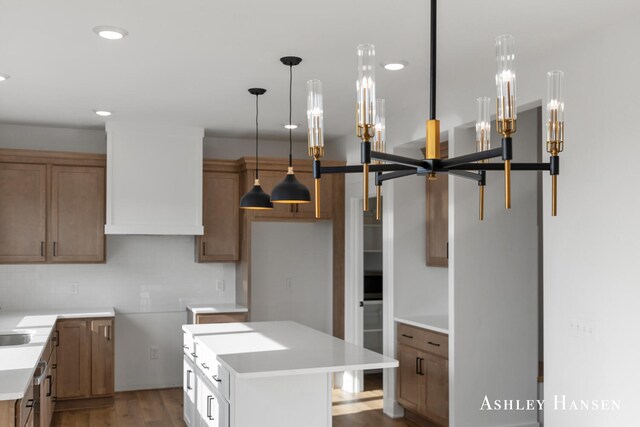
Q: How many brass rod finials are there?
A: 6